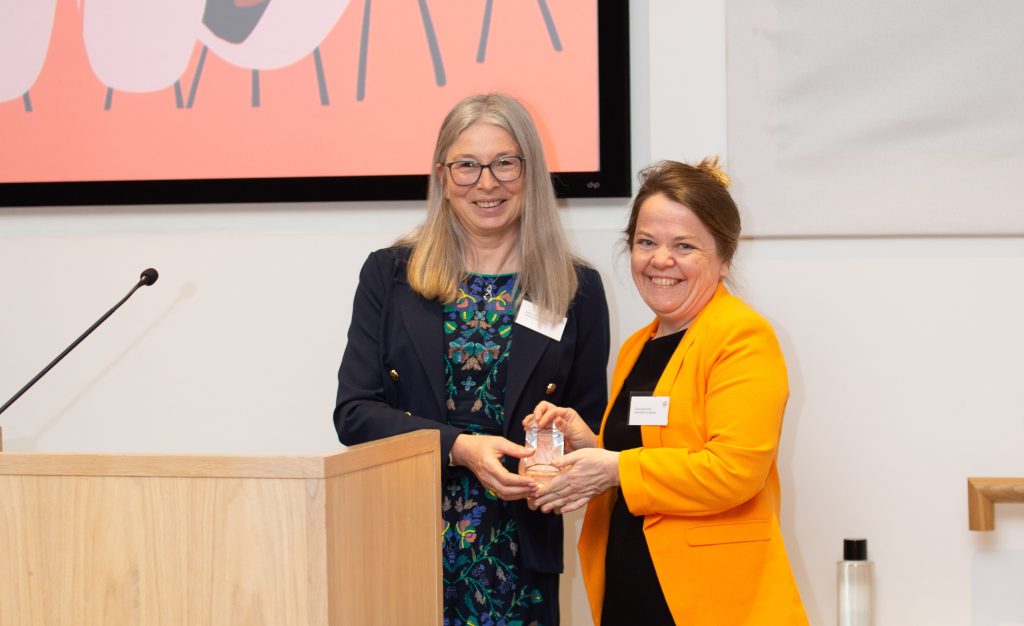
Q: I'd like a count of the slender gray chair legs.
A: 10